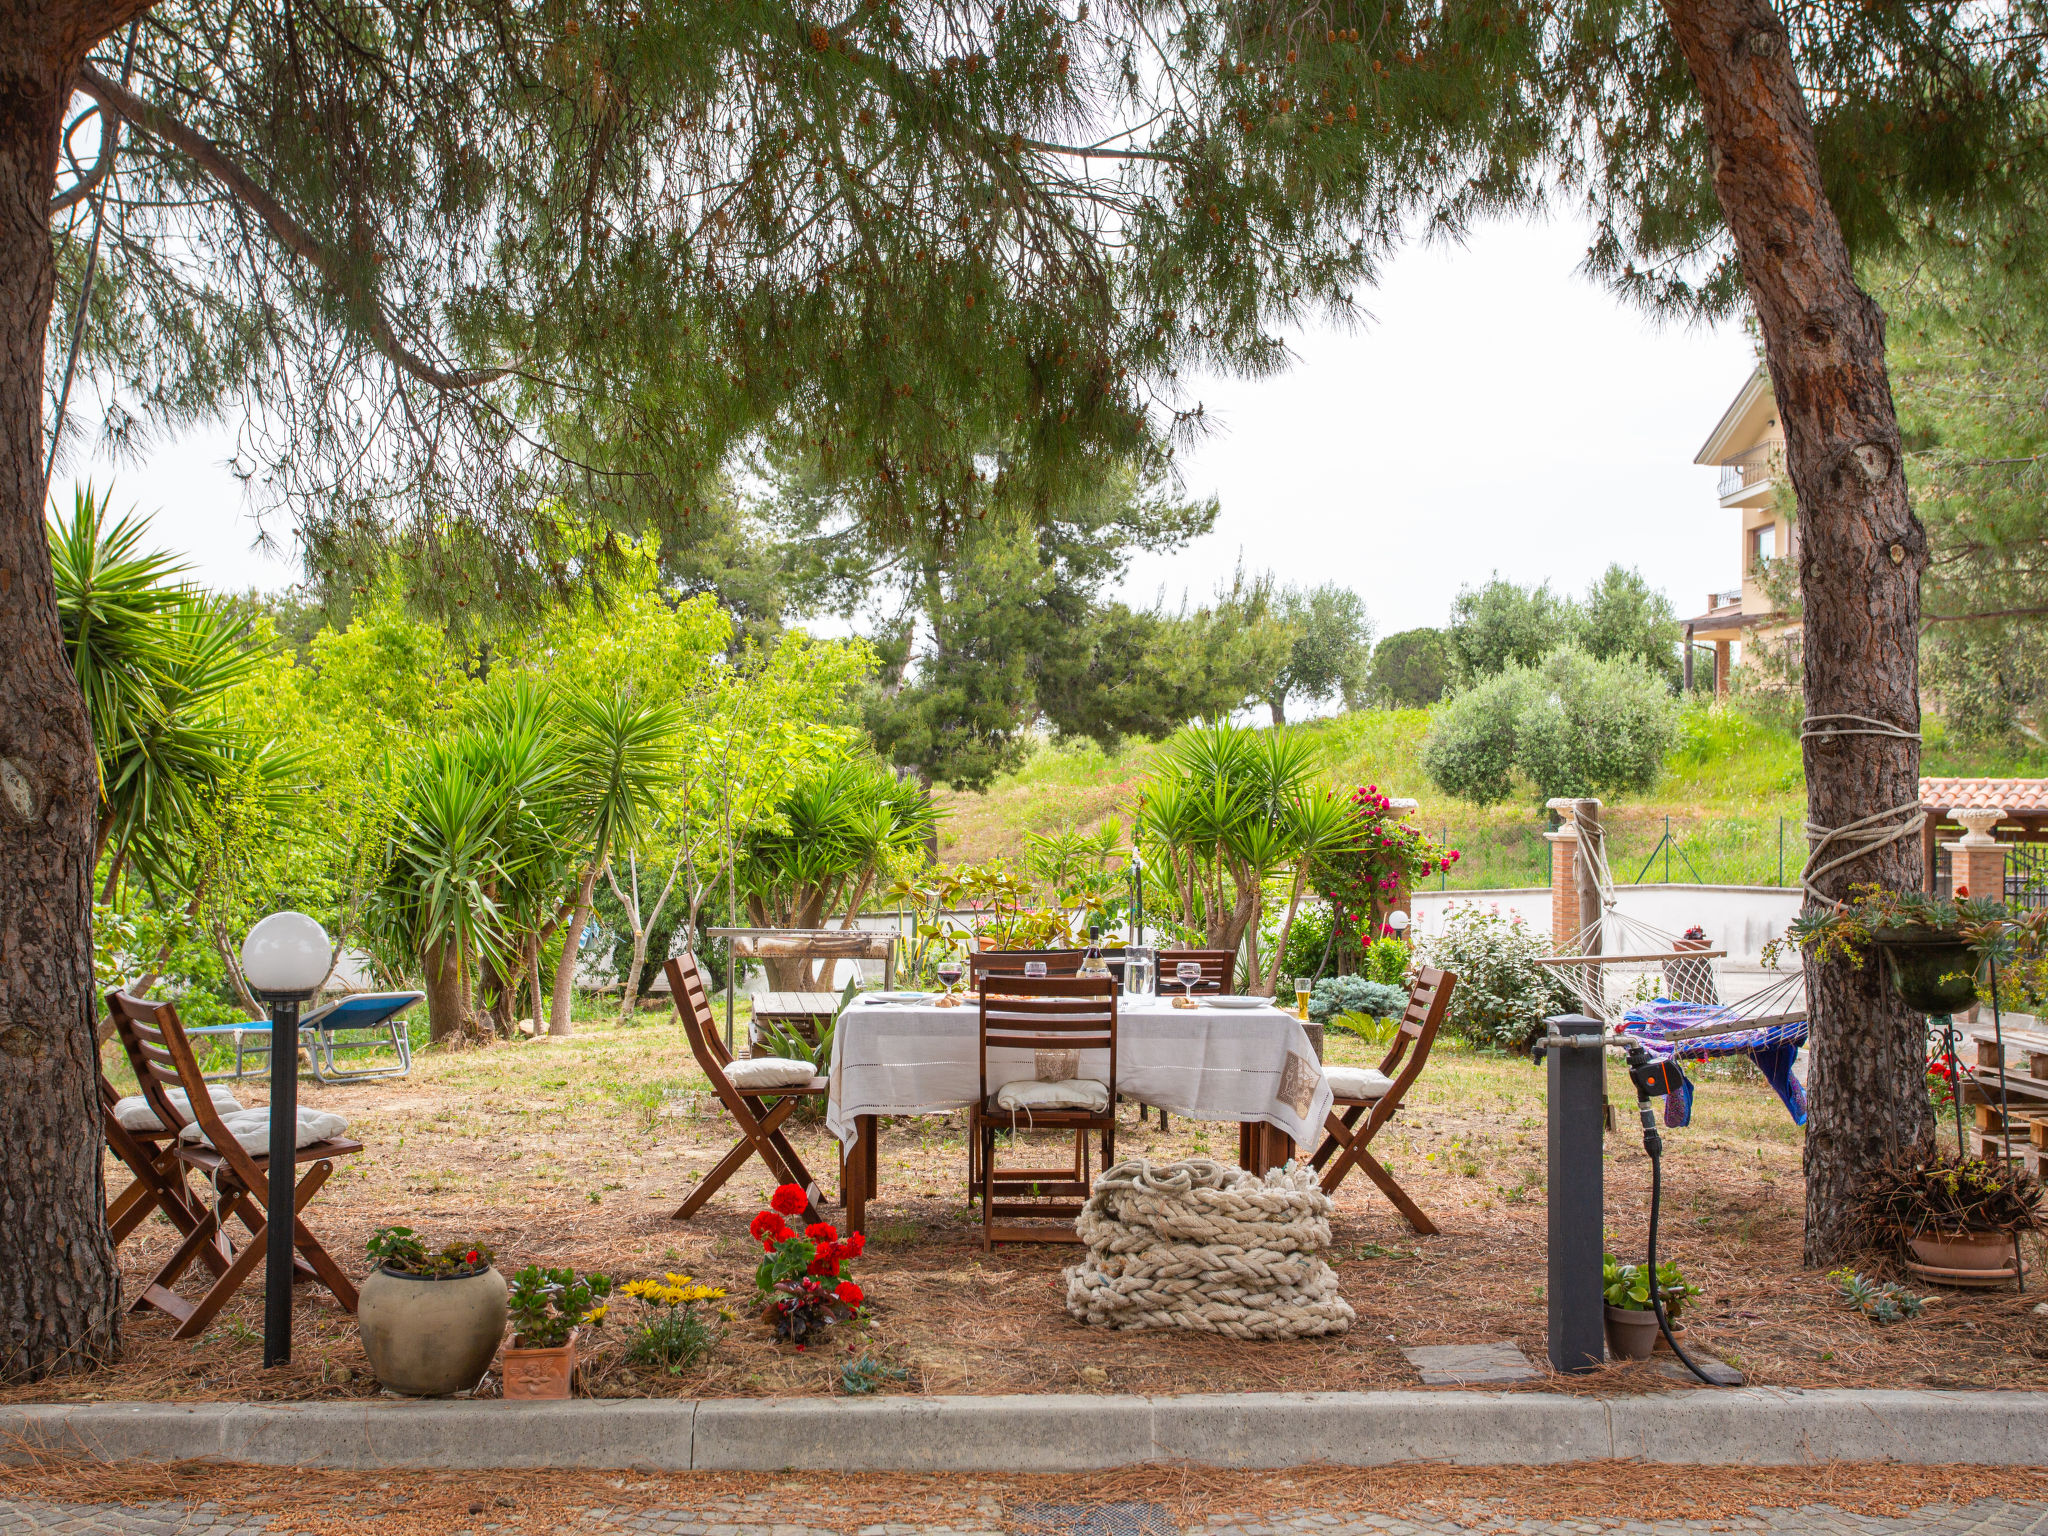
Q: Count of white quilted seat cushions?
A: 5